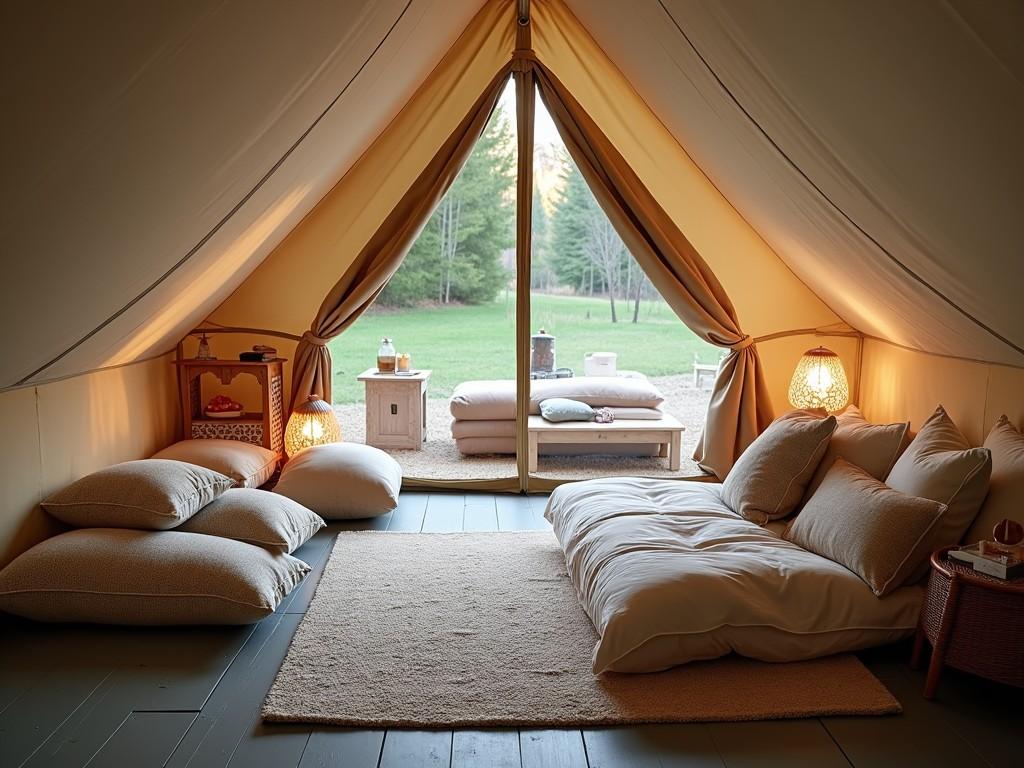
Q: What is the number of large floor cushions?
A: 5